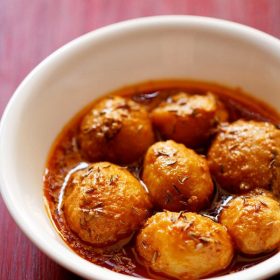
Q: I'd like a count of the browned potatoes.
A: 7